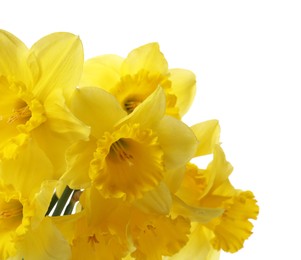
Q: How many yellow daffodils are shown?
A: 8